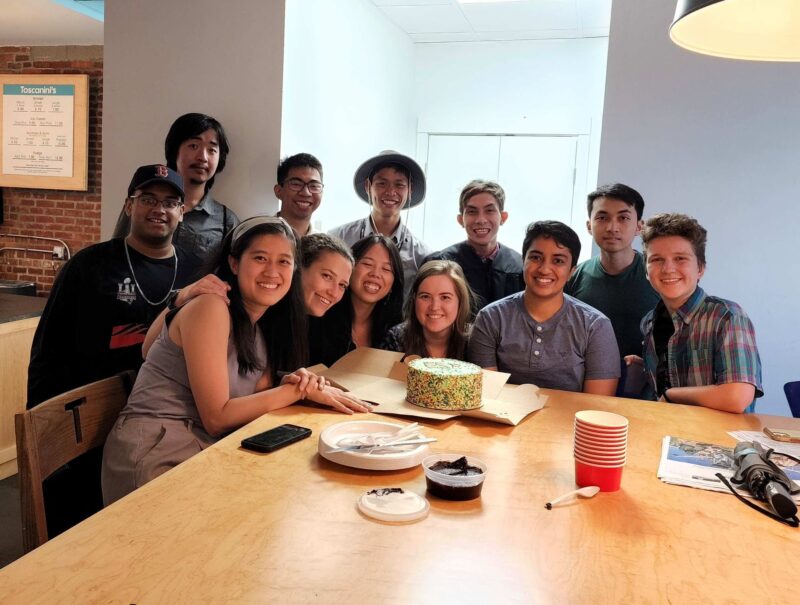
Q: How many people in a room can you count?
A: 12